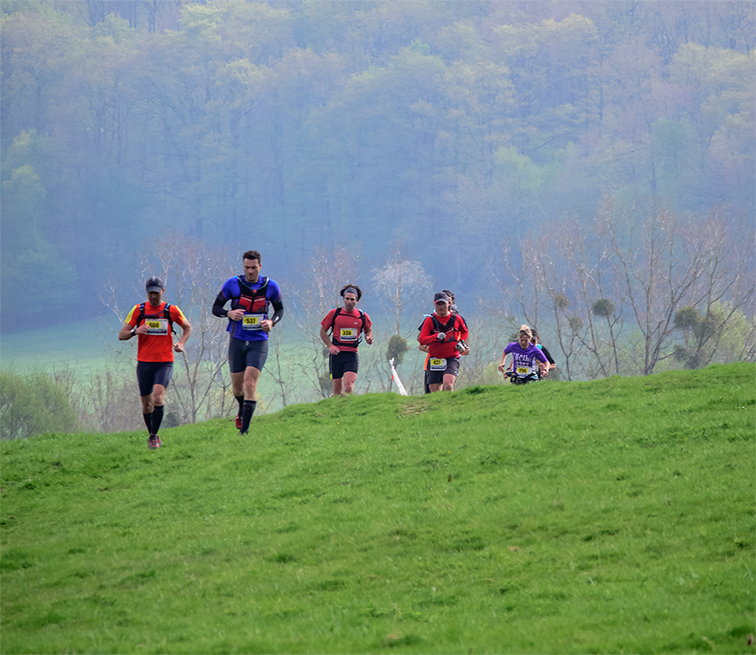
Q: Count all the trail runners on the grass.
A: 7